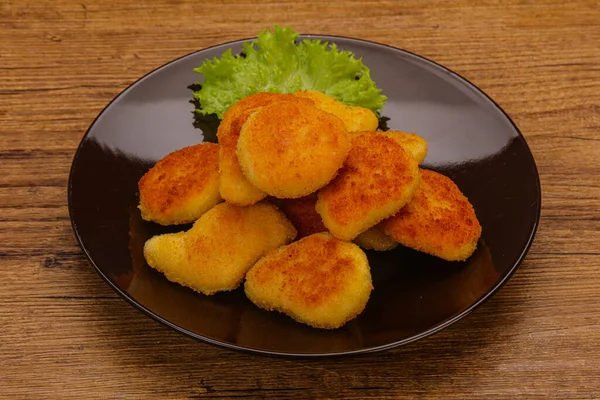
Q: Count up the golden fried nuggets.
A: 11